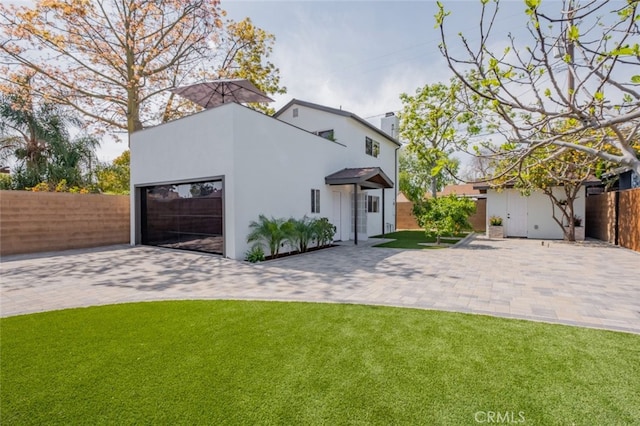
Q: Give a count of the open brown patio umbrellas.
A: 1